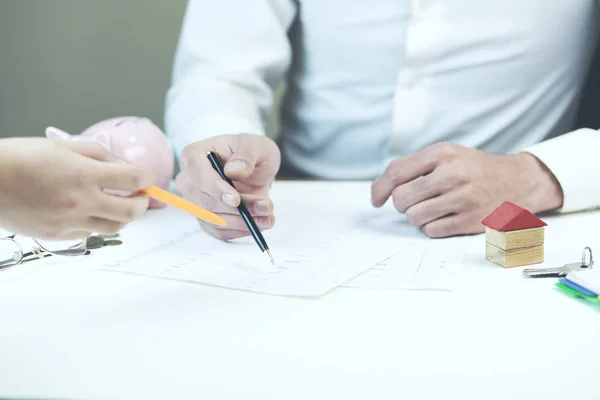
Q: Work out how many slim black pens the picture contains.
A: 1